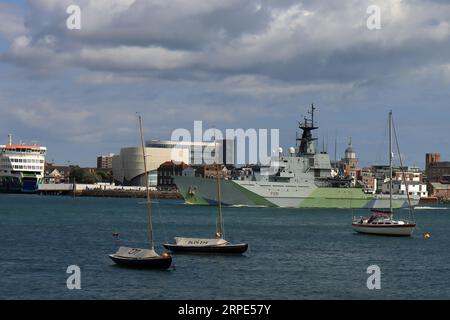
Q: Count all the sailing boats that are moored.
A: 3